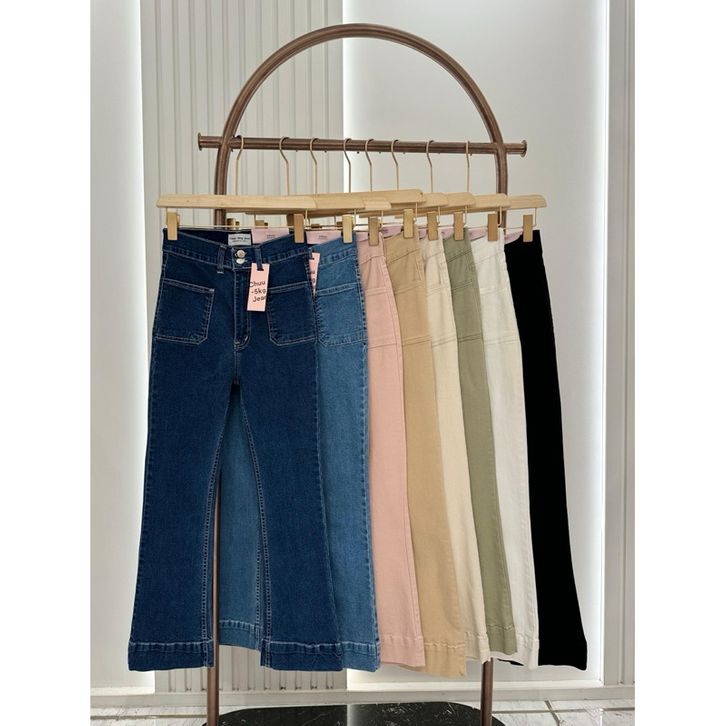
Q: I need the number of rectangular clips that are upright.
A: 9